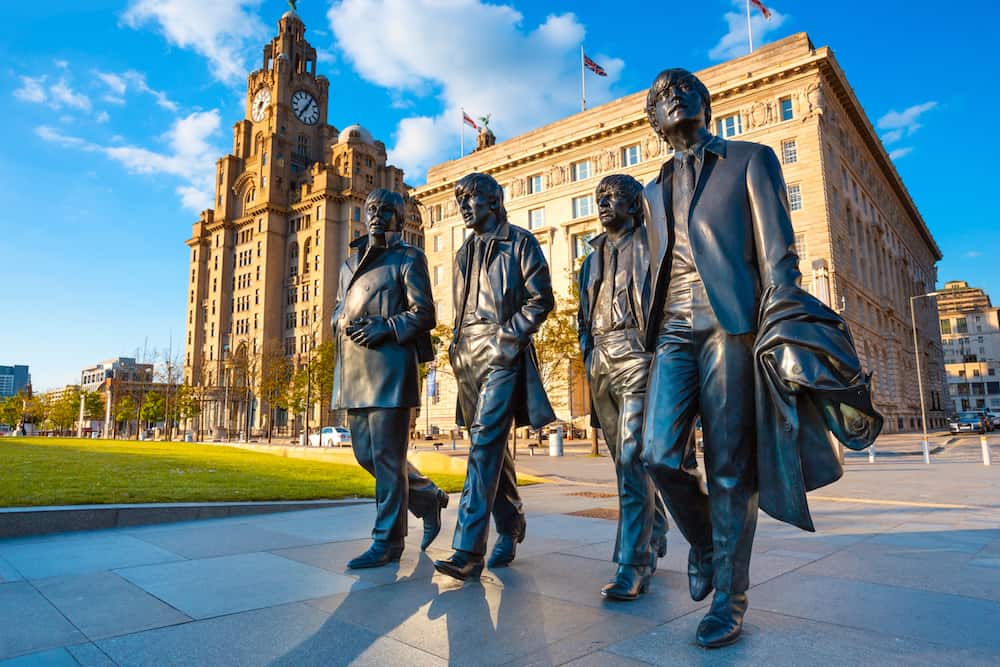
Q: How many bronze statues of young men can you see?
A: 4